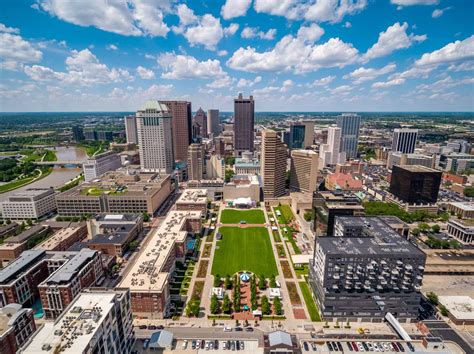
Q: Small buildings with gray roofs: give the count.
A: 2